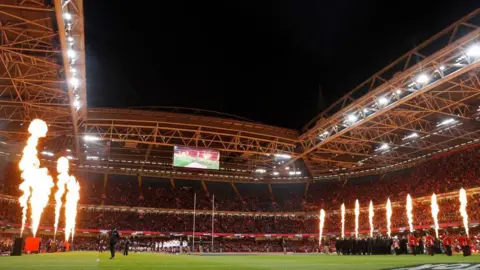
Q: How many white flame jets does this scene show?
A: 12